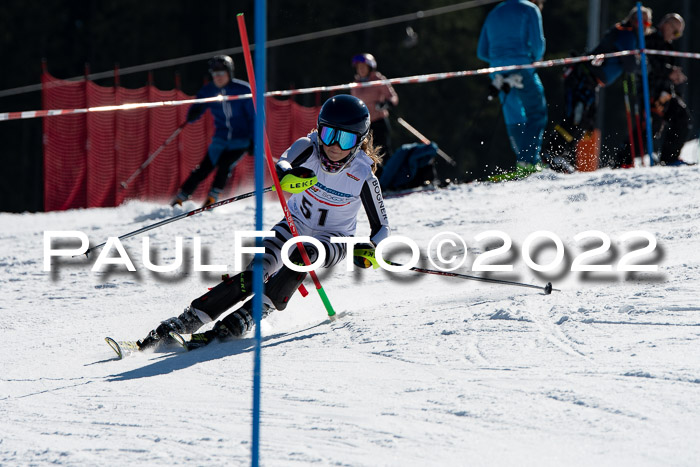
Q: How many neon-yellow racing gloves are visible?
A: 2